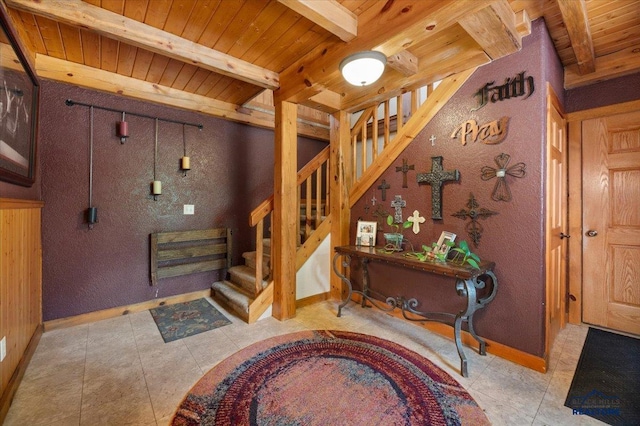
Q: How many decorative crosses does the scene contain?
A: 11